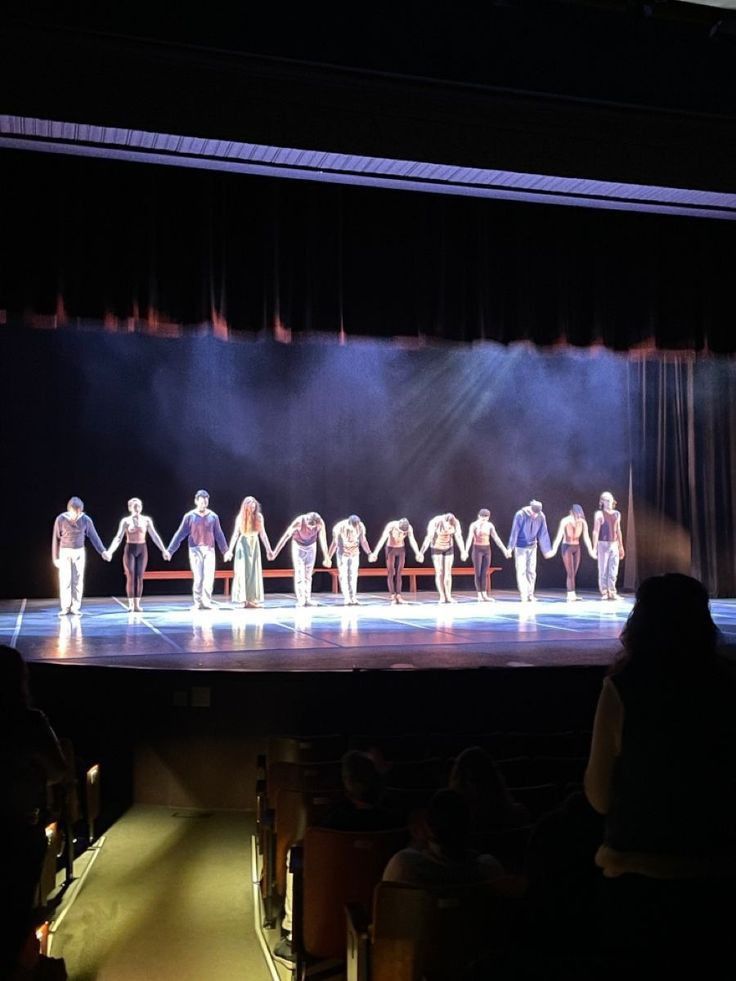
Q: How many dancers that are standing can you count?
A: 12